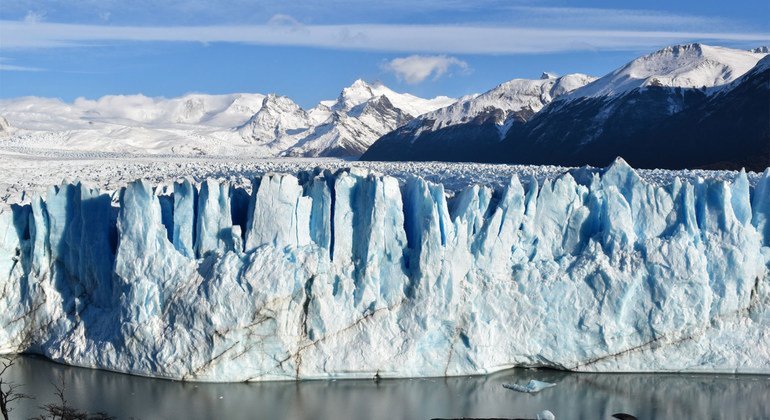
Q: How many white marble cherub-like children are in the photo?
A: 0